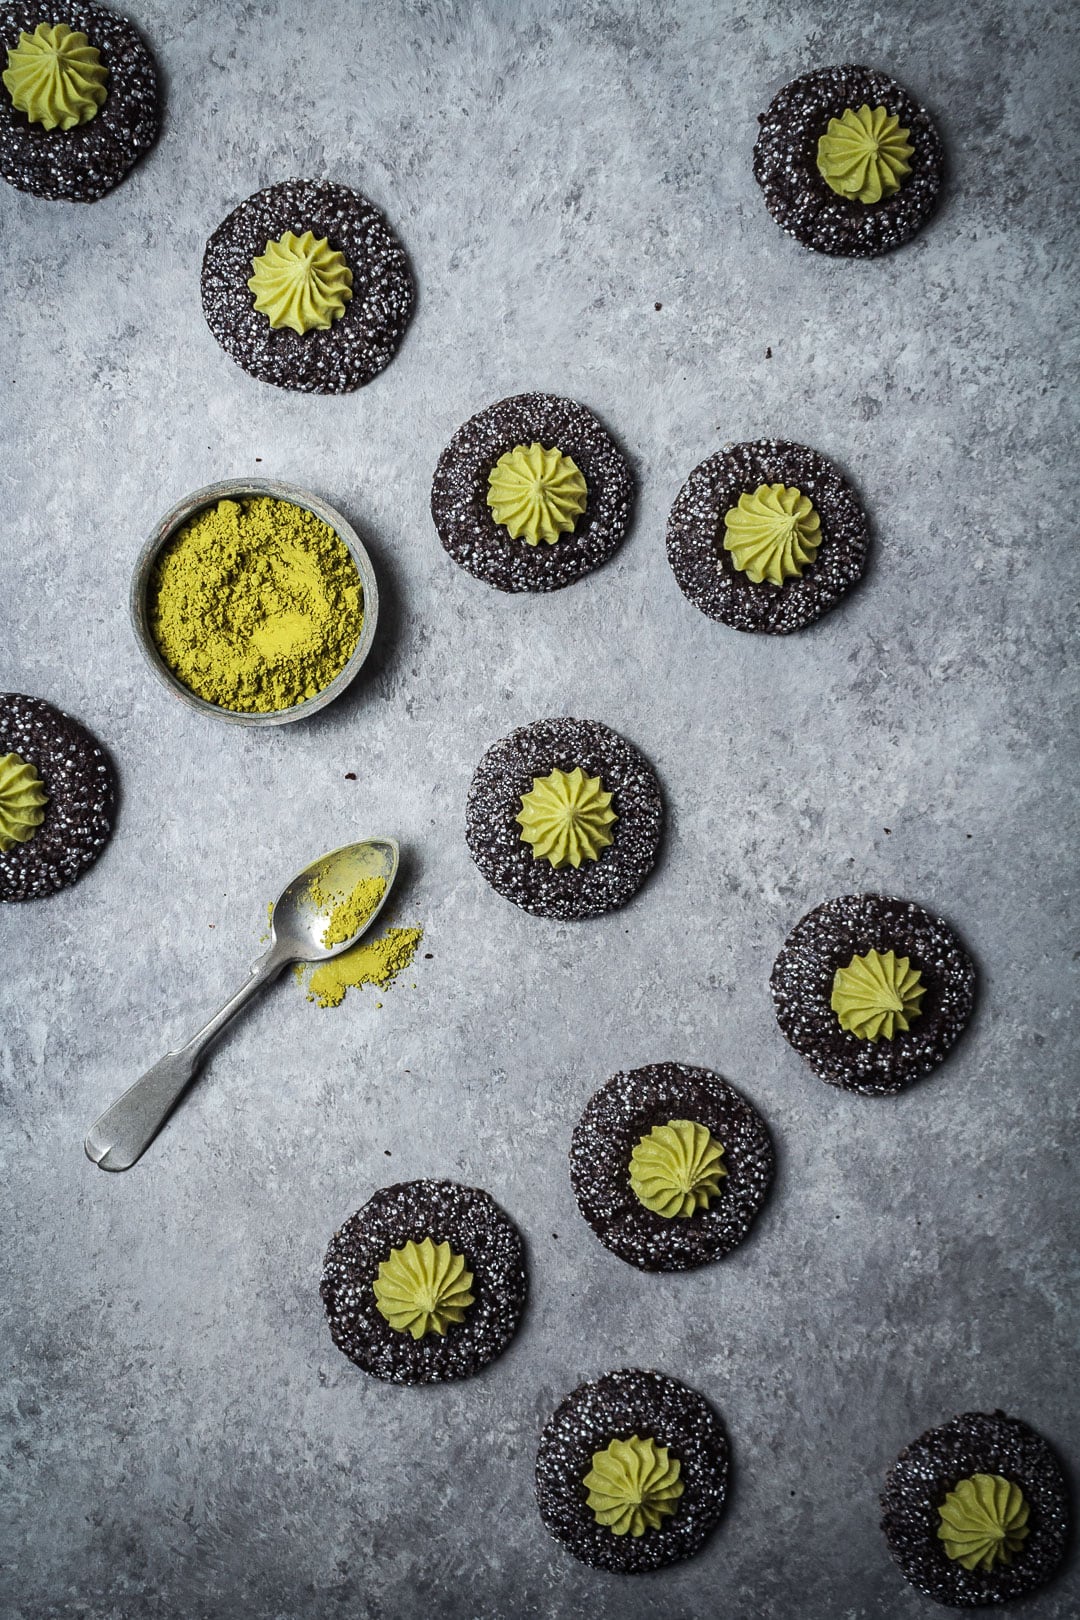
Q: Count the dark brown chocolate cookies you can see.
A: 12